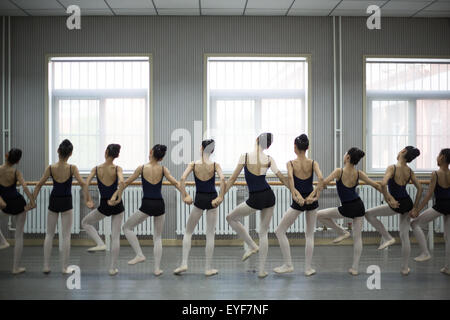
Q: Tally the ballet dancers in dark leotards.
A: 10